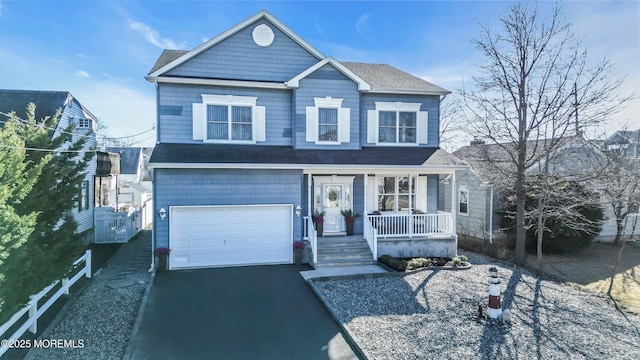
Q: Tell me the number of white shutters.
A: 8